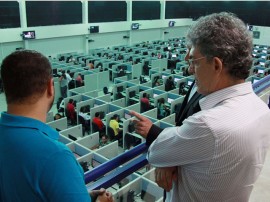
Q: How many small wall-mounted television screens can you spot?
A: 5